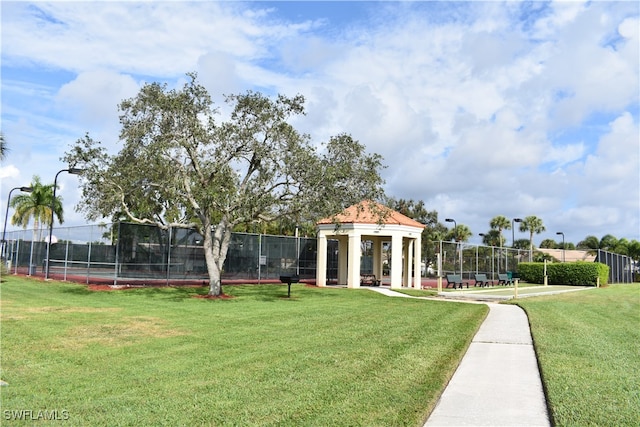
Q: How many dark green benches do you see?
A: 3